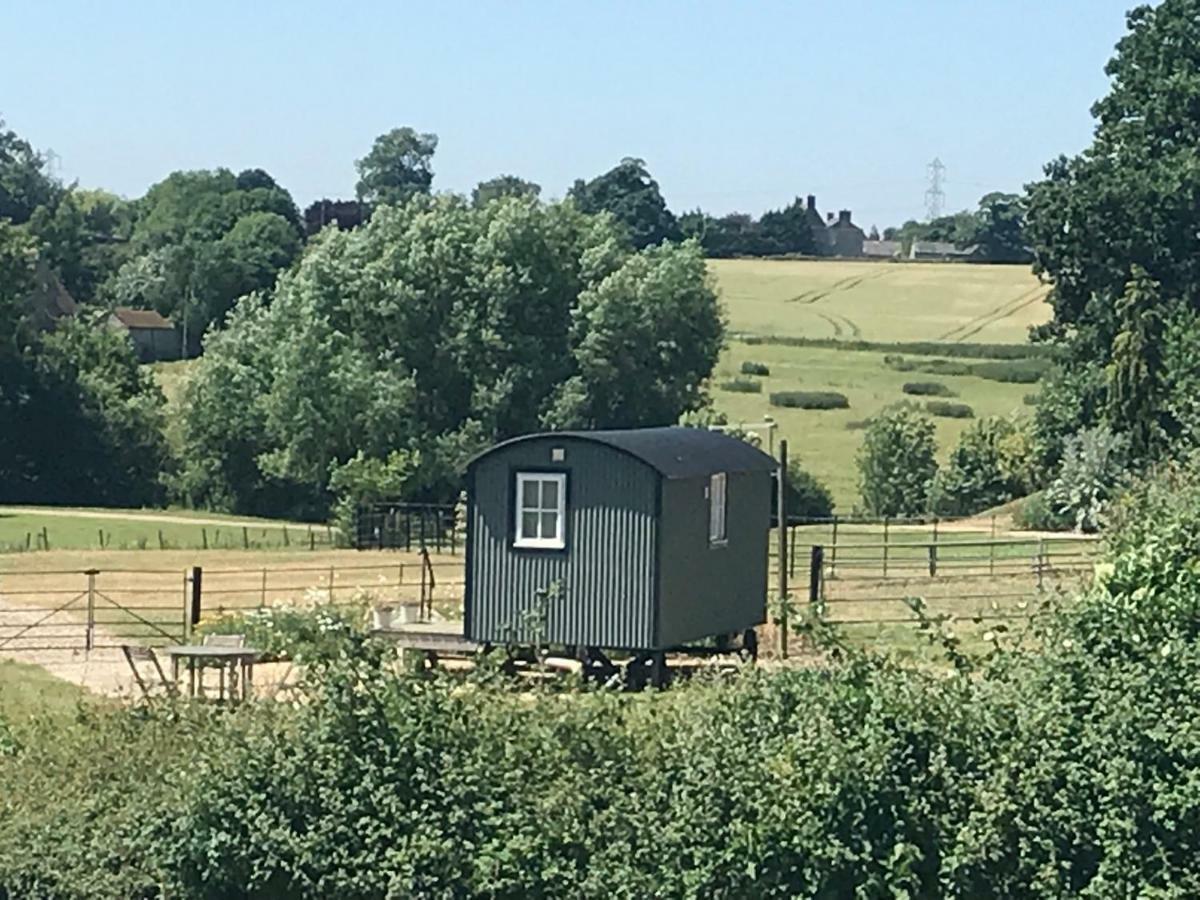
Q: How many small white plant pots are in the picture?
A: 2